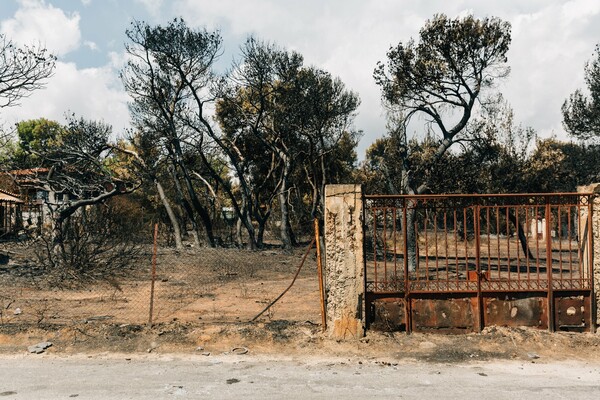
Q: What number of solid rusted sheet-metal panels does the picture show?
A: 4